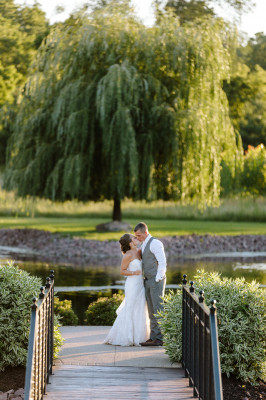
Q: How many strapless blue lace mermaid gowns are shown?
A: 0